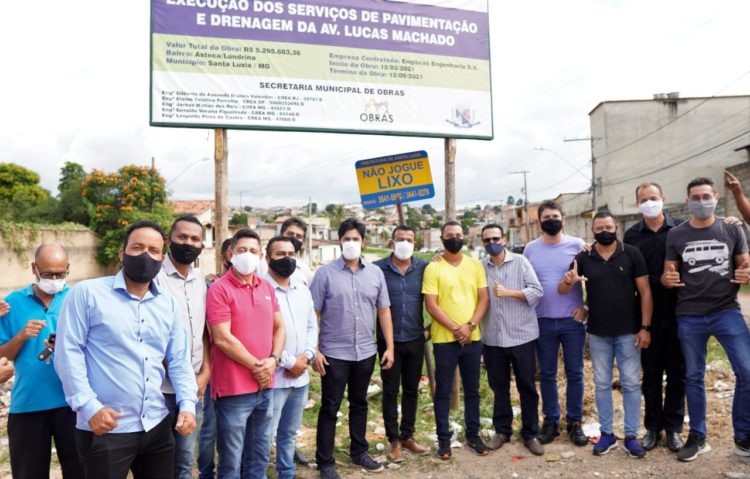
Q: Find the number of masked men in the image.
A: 15